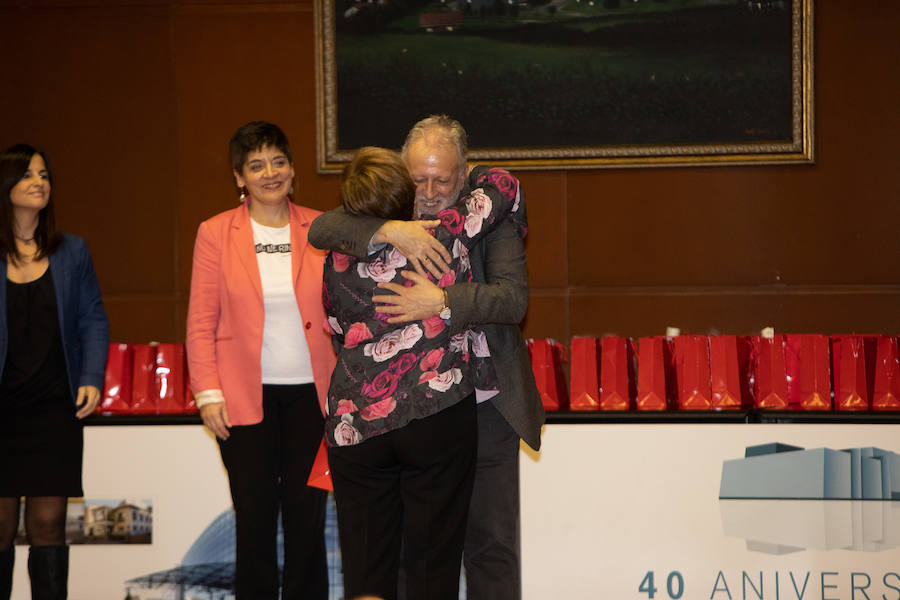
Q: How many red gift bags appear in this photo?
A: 15